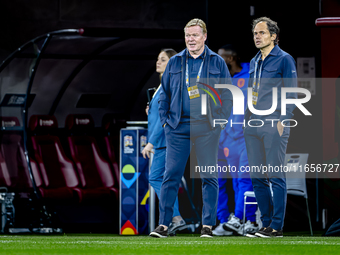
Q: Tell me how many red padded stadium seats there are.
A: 4